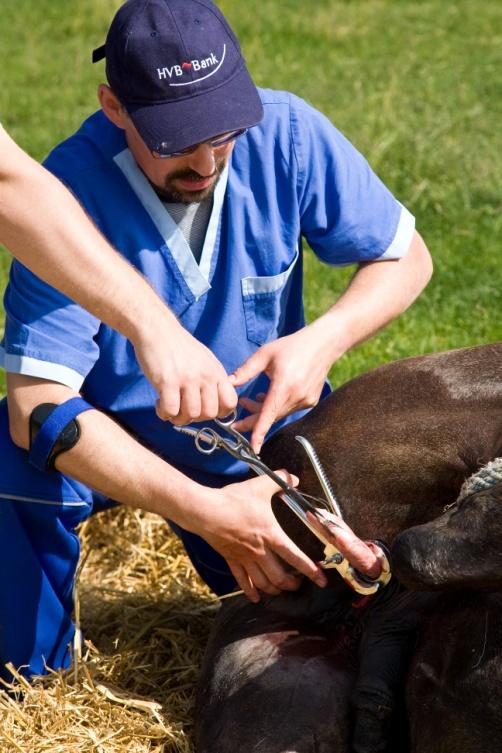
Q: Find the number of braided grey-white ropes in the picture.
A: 1